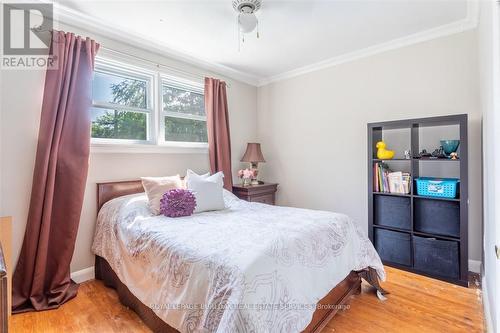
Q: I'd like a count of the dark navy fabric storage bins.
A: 4